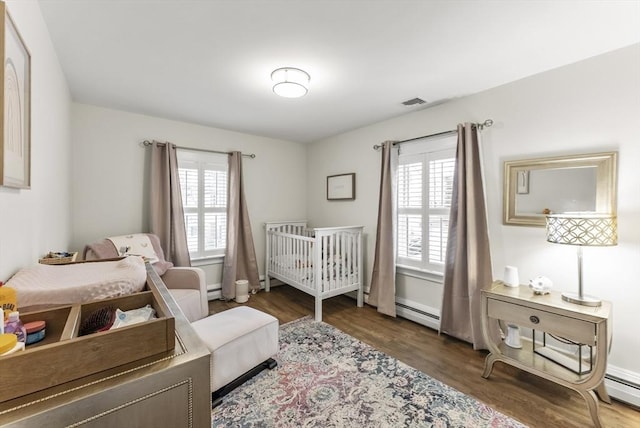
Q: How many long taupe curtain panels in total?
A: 4